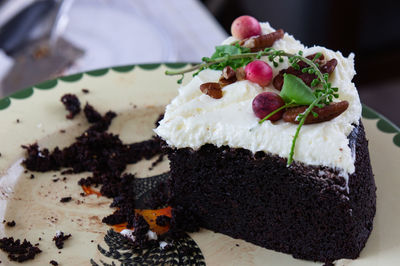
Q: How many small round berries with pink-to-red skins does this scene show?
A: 3